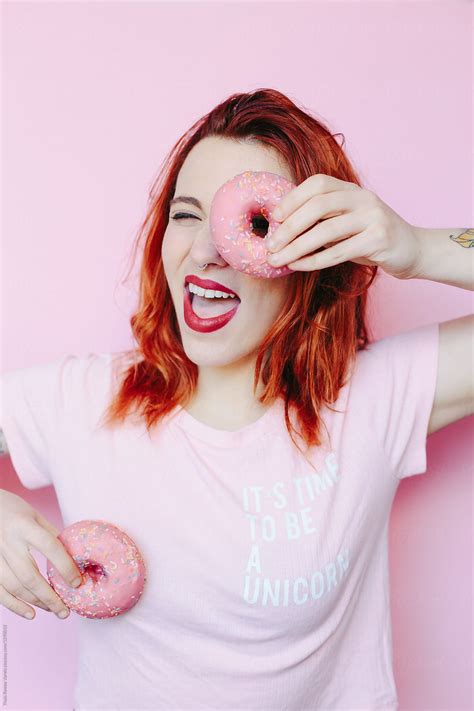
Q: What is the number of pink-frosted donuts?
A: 2